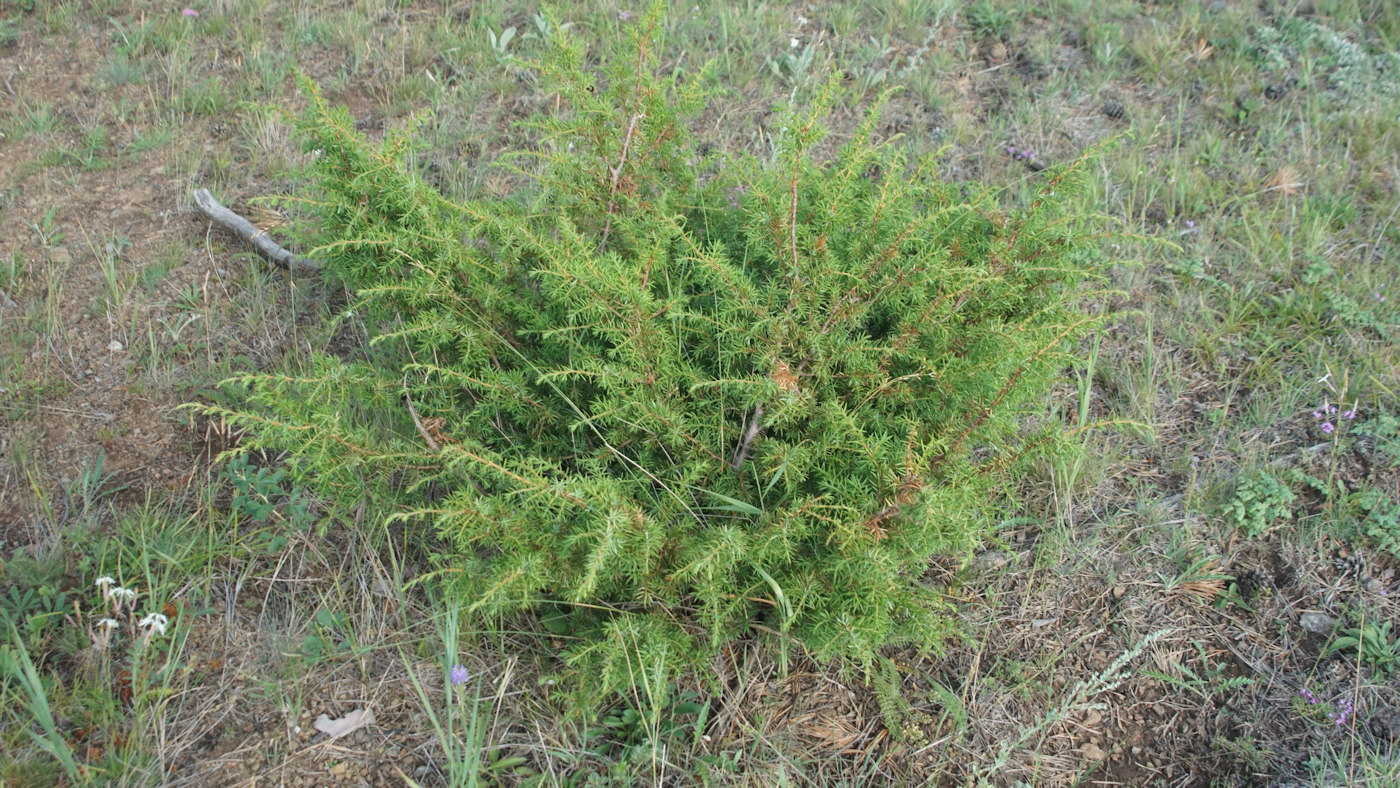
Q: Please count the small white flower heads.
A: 4